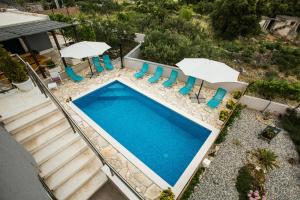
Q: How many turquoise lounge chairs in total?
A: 8